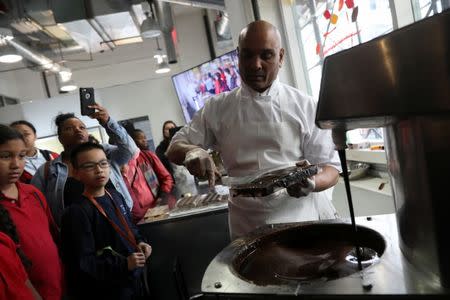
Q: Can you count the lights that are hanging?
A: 4